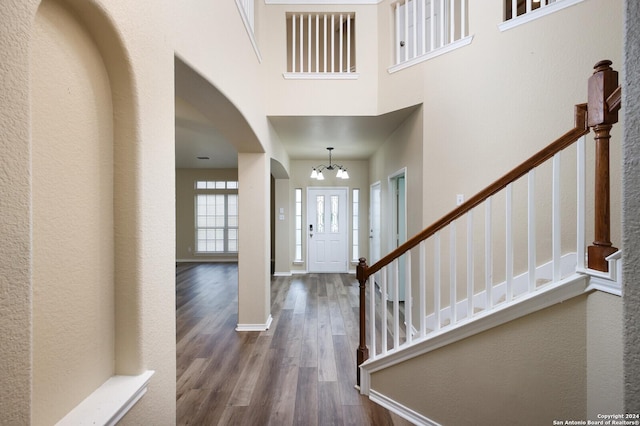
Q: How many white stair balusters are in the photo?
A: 13